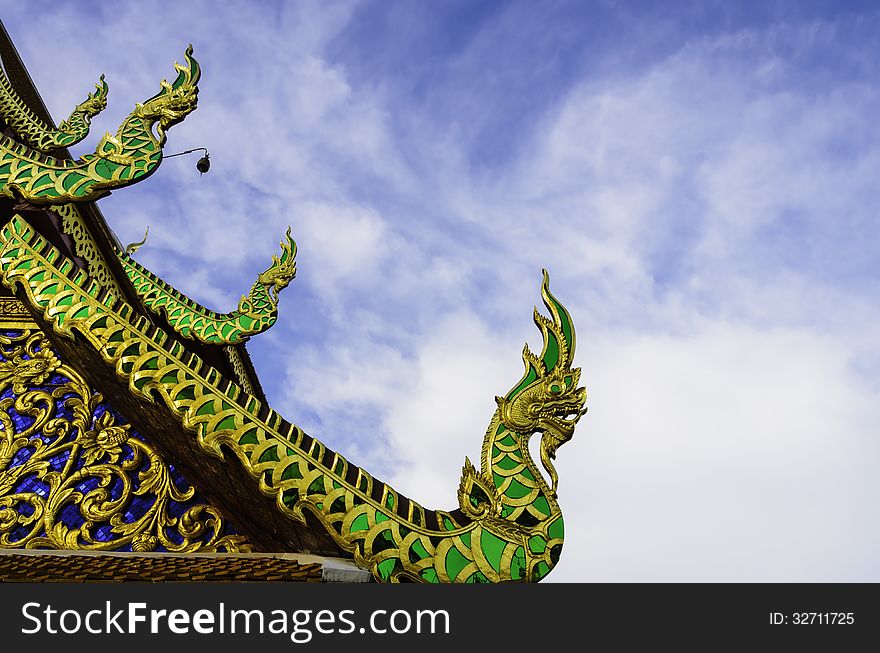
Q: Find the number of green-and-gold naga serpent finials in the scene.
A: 4